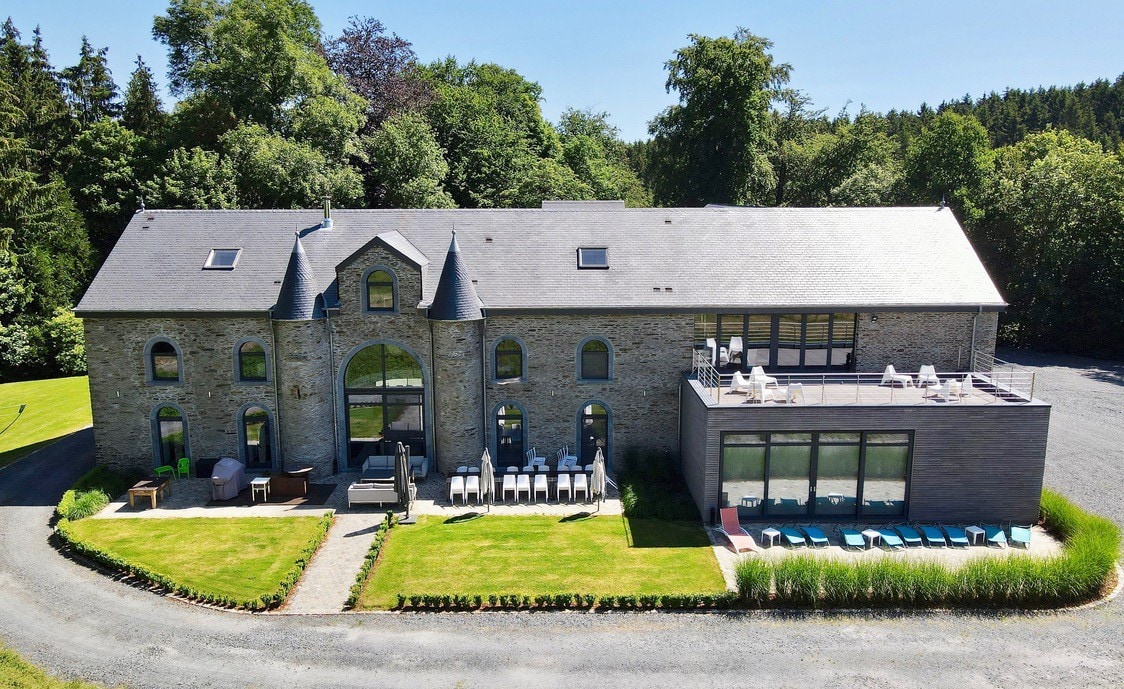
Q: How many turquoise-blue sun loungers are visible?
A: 9